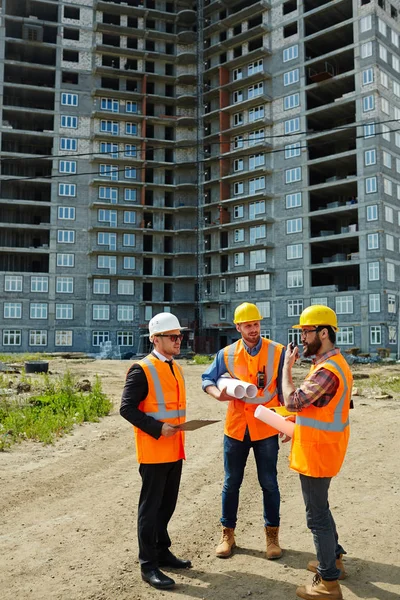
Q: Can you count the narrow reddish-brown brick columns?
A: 2